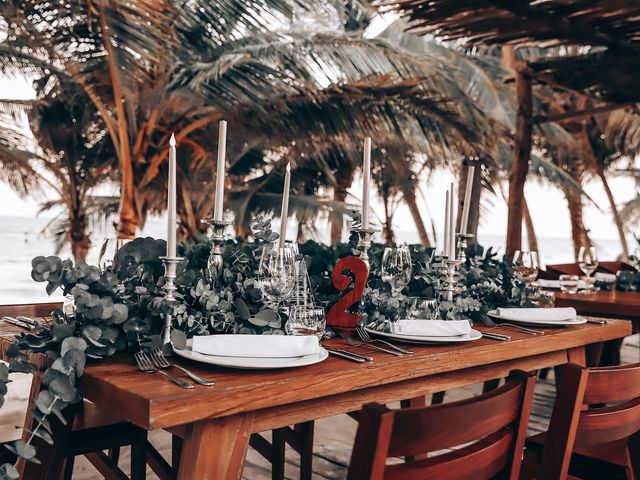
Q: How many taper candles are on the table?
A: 7